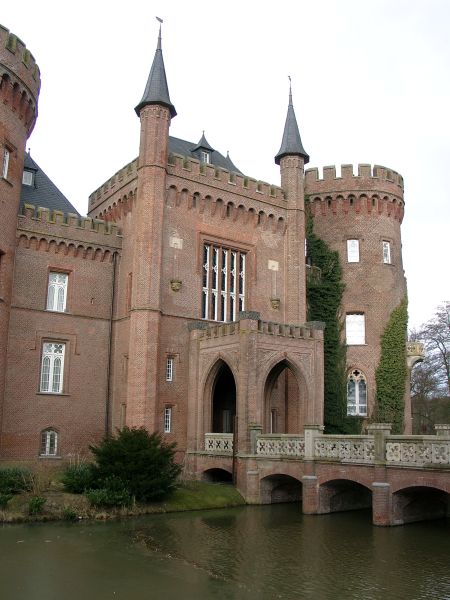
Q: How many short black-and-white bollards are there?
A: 0